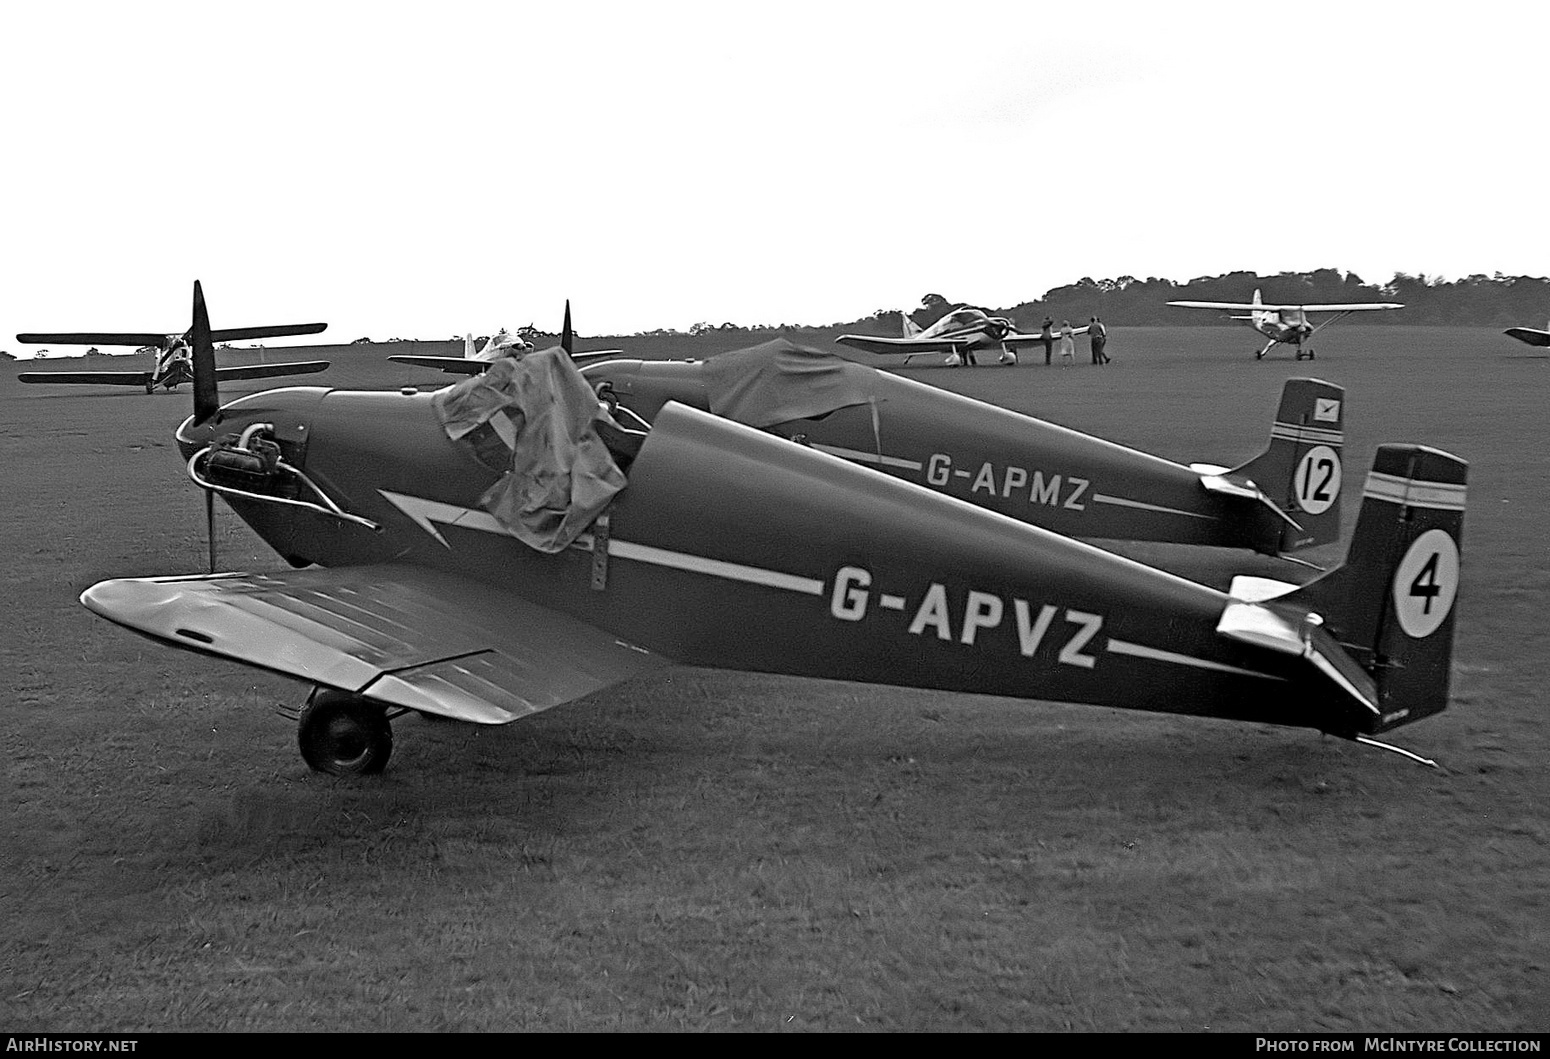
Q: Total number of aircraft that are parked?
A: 7